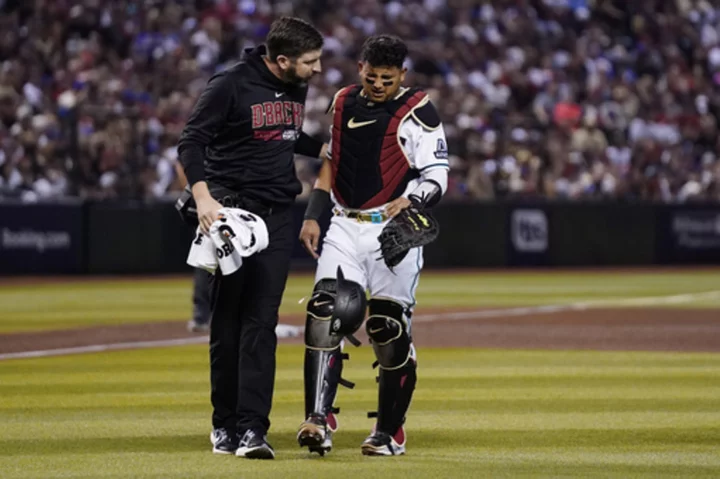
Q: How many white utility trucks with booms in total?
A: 0